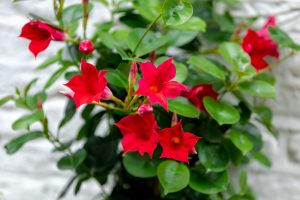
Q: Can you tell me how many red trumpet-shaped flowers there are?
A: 7